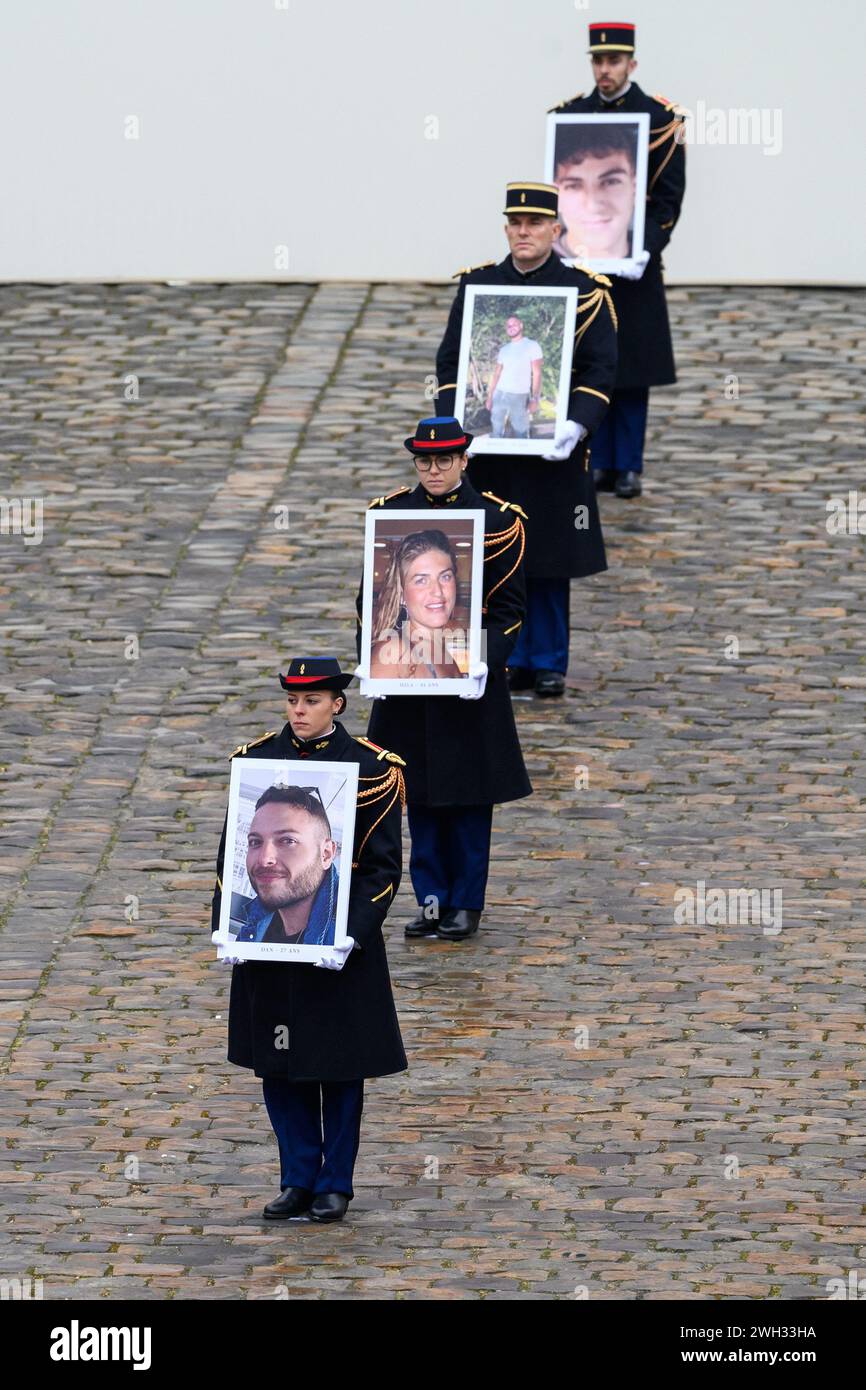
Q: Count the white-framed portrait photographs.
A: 4